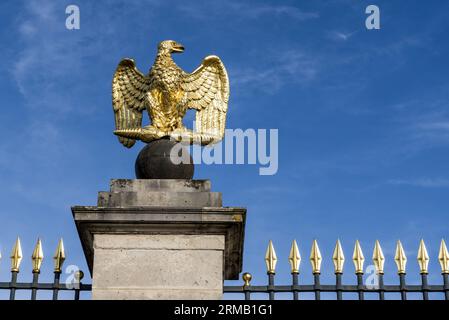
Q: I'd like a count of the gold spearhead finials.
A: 12